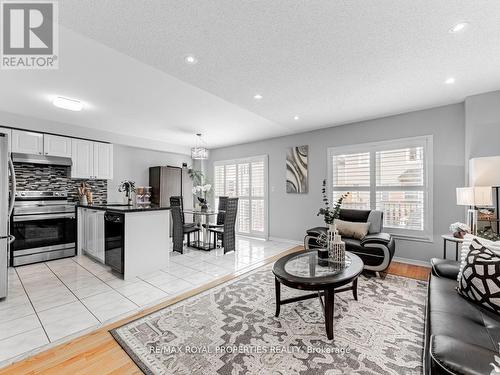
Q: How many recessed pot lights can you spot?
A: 5